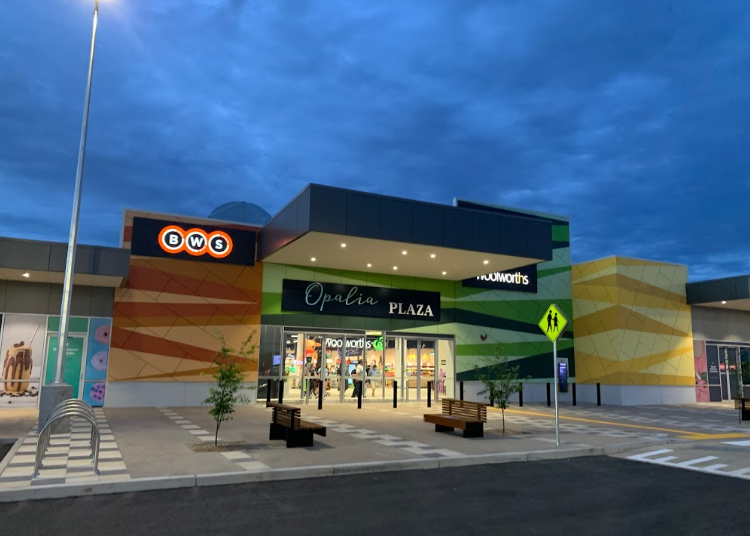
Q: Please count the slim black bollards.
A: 12